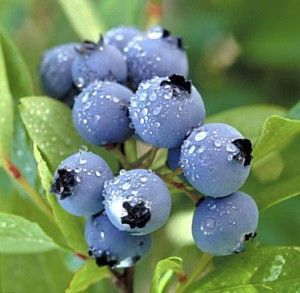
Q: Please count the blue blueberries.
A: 12